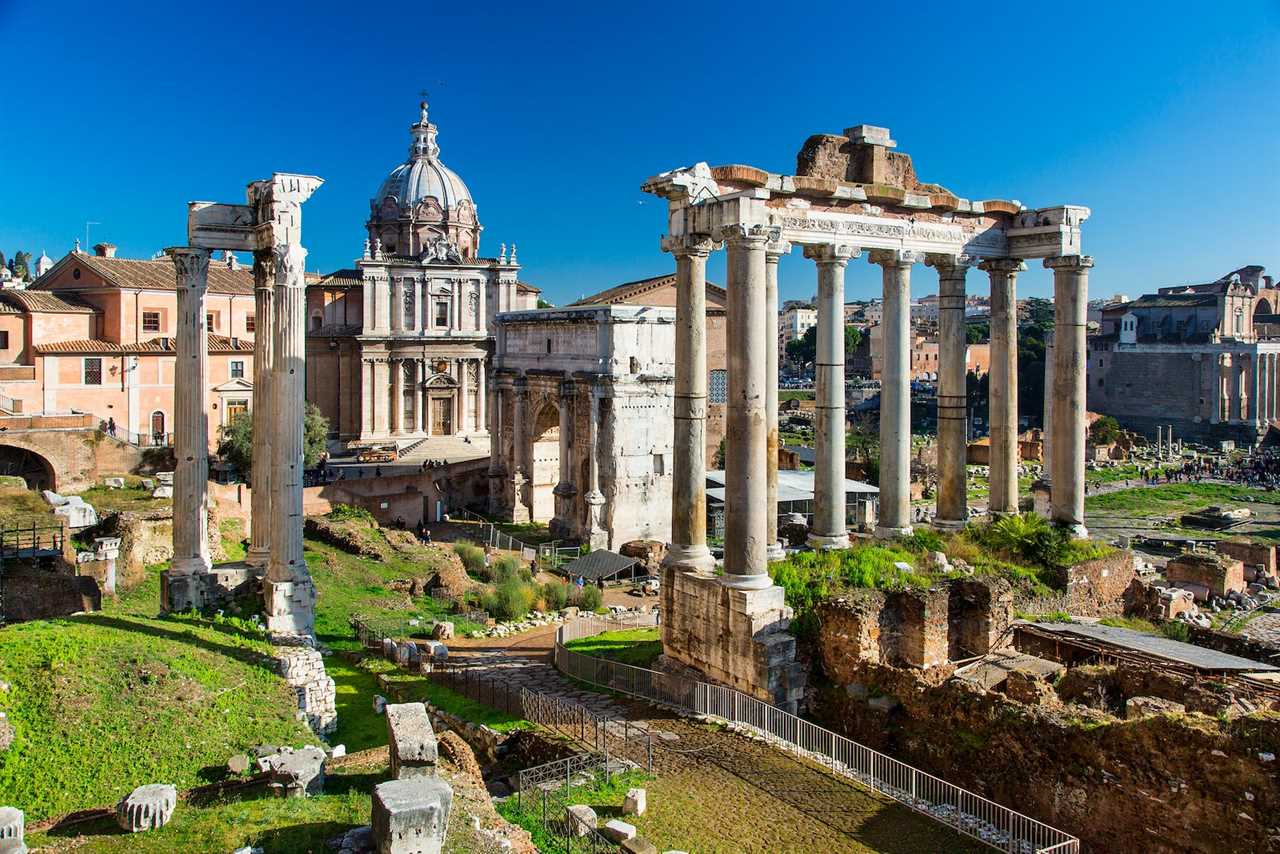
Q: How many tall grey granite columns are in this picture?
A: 8